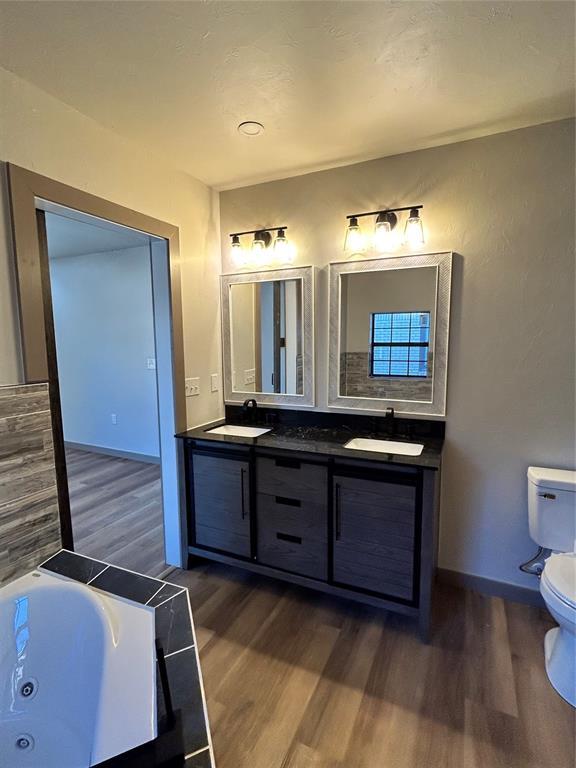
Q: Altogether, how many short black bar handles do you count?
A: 3